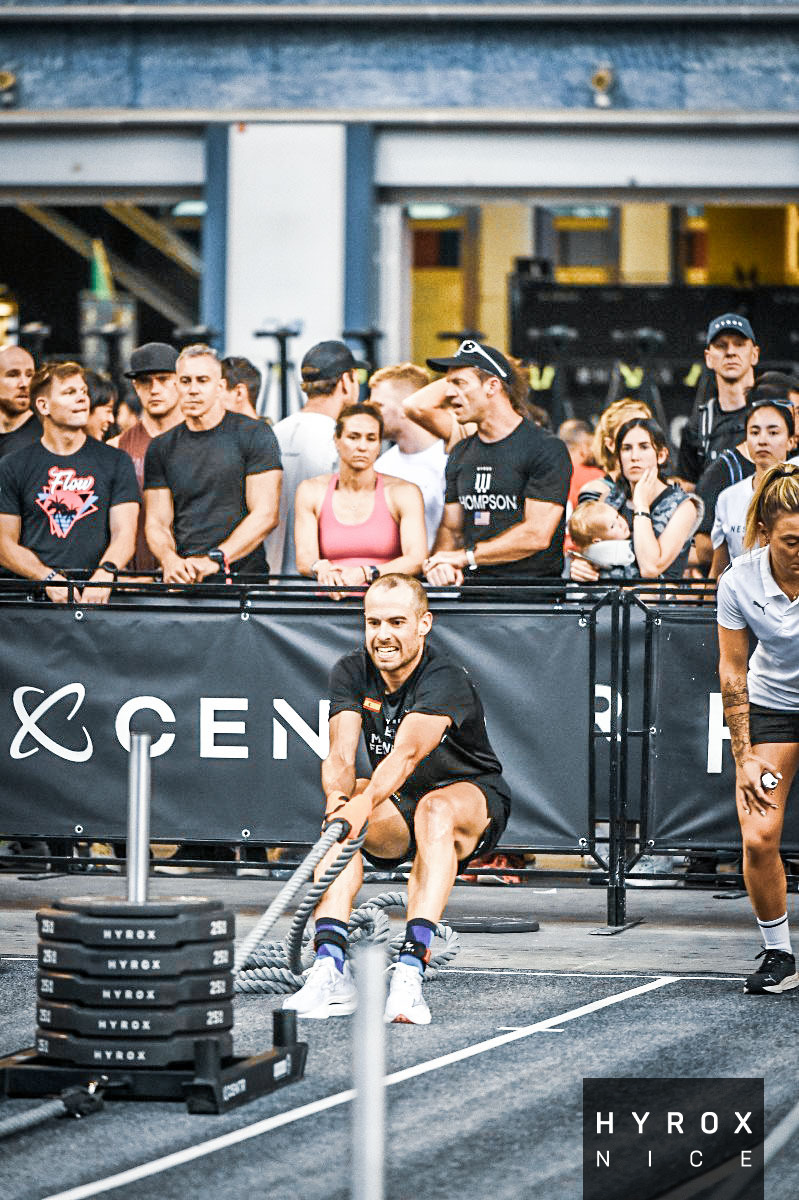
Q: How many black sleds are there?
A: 1